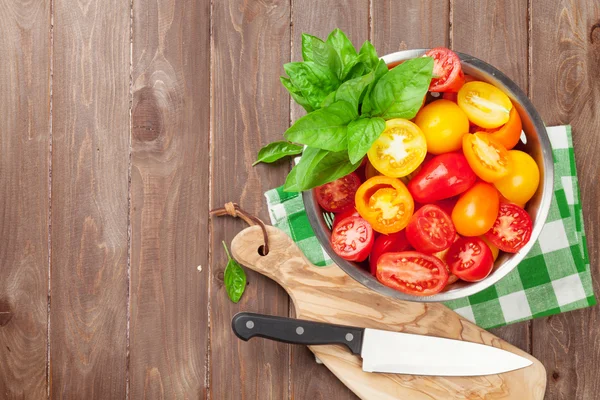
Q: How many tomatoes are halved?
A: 11